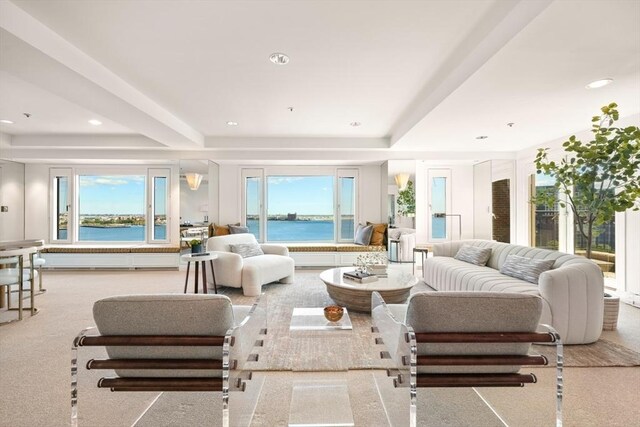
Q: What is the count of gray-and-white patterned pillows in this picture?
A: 3